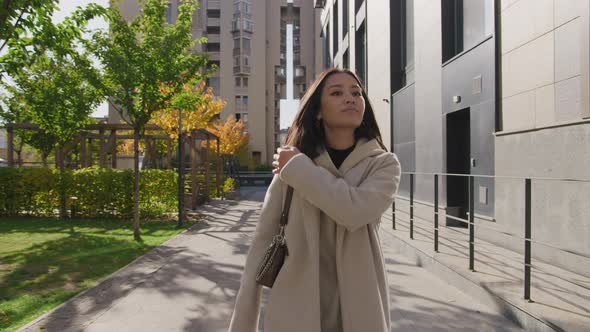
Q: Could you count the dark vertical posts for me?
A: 5